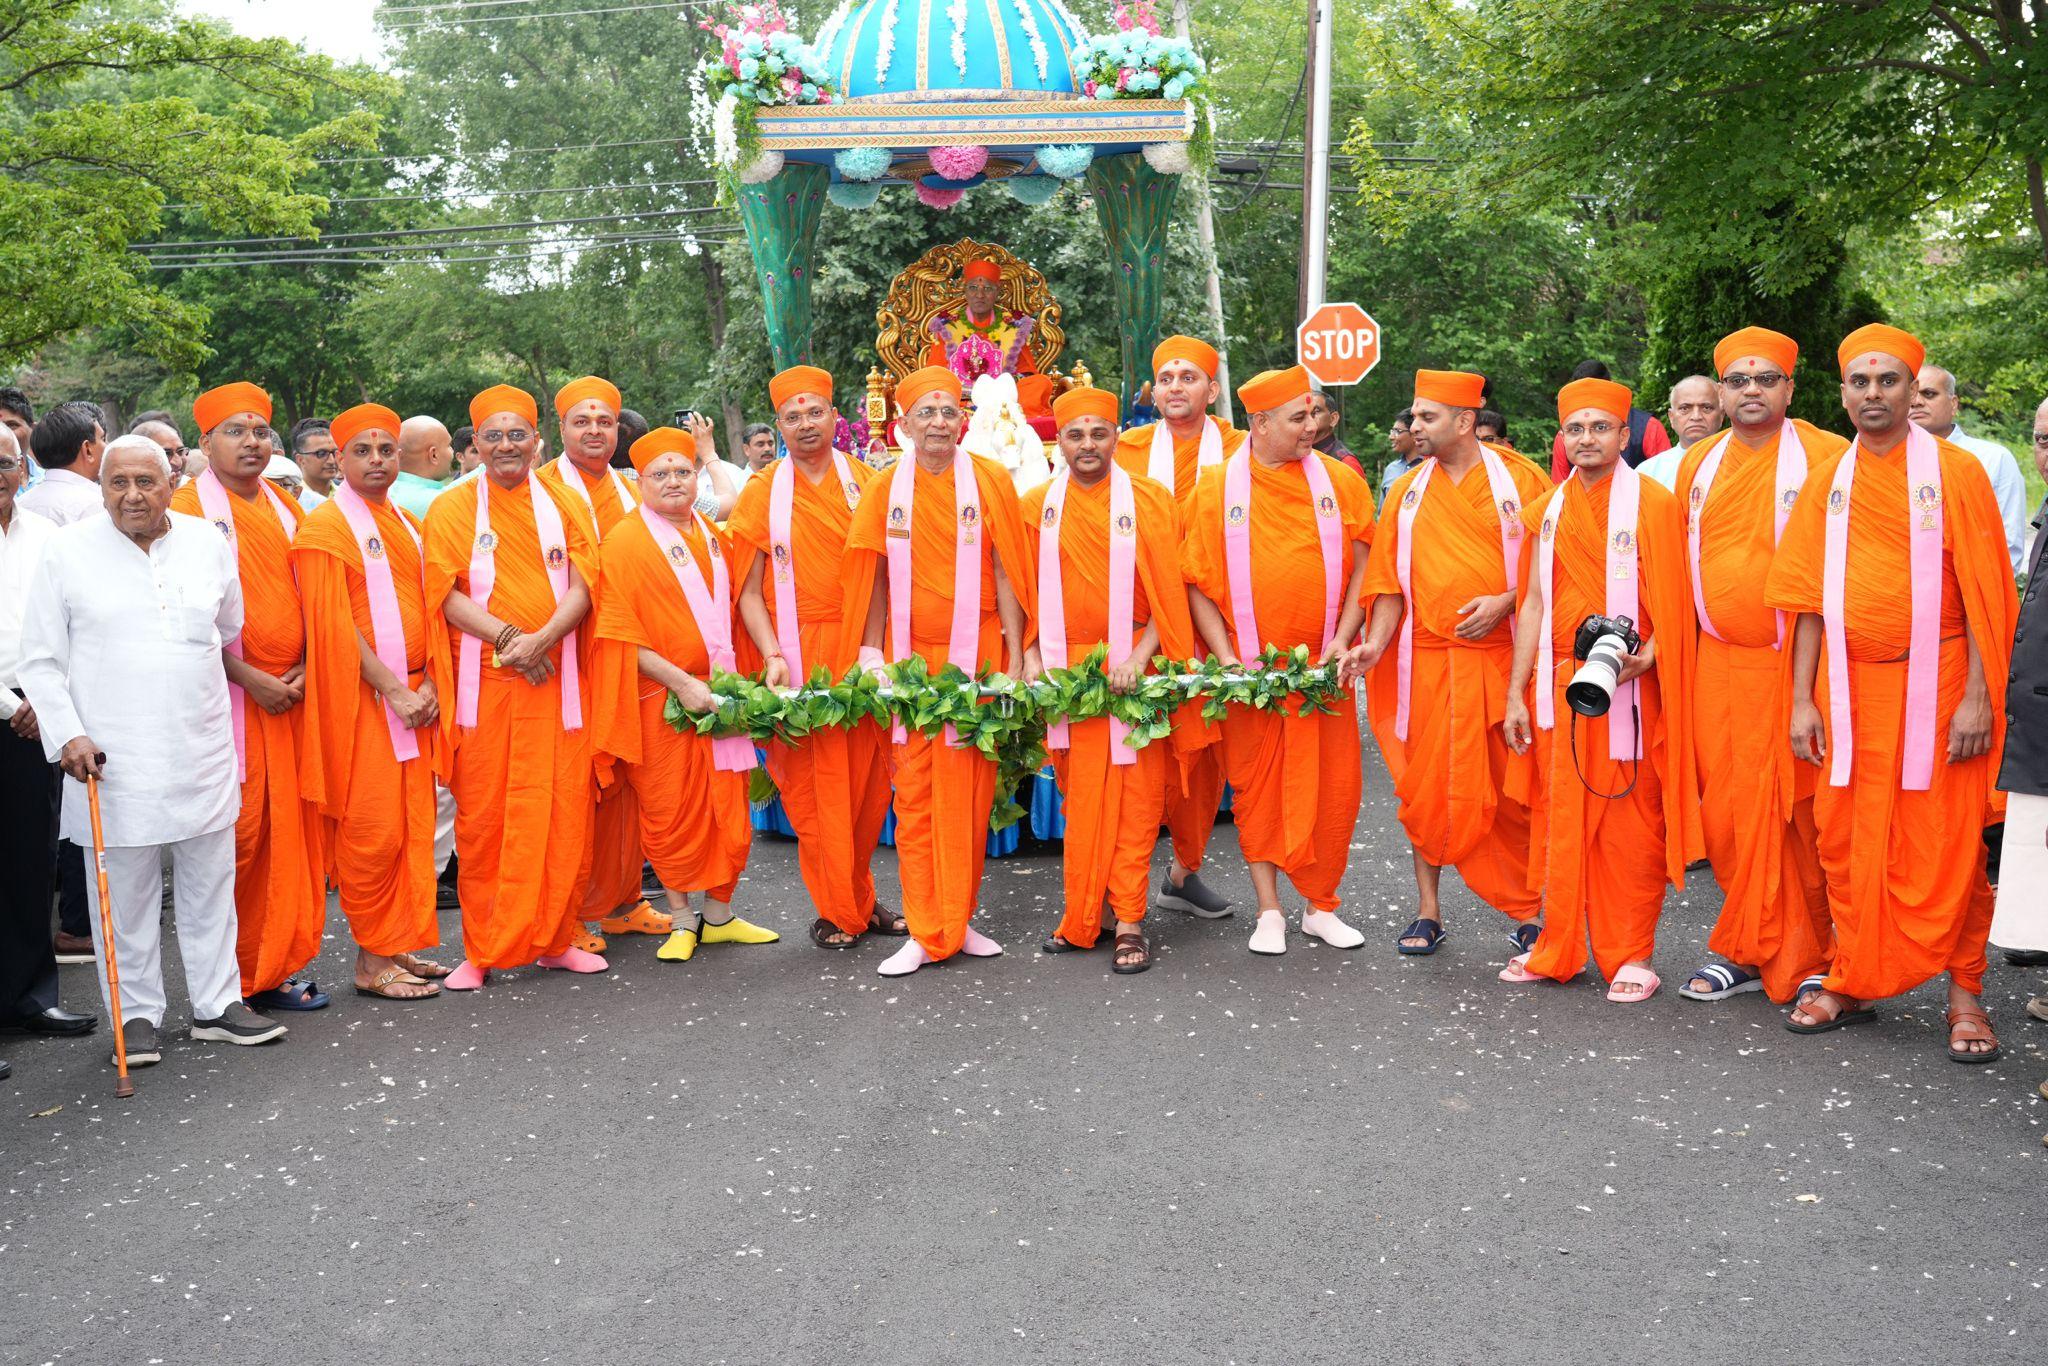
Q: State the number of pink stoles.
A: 14